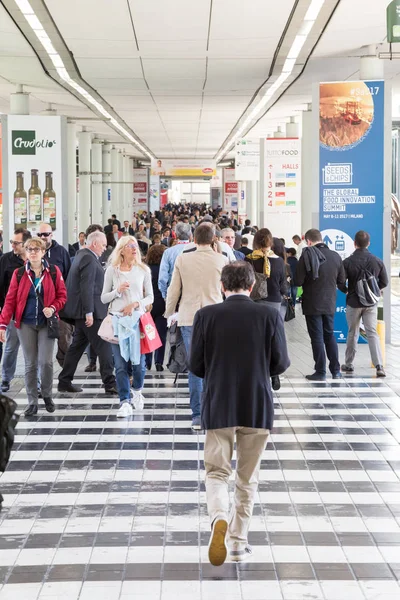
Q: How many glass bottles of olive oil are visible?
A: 3